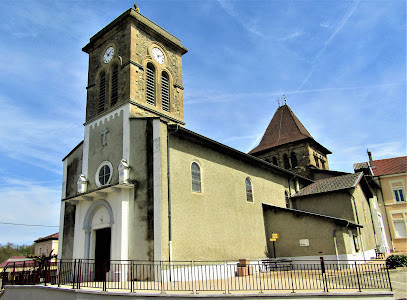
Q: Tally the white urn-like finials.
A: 2